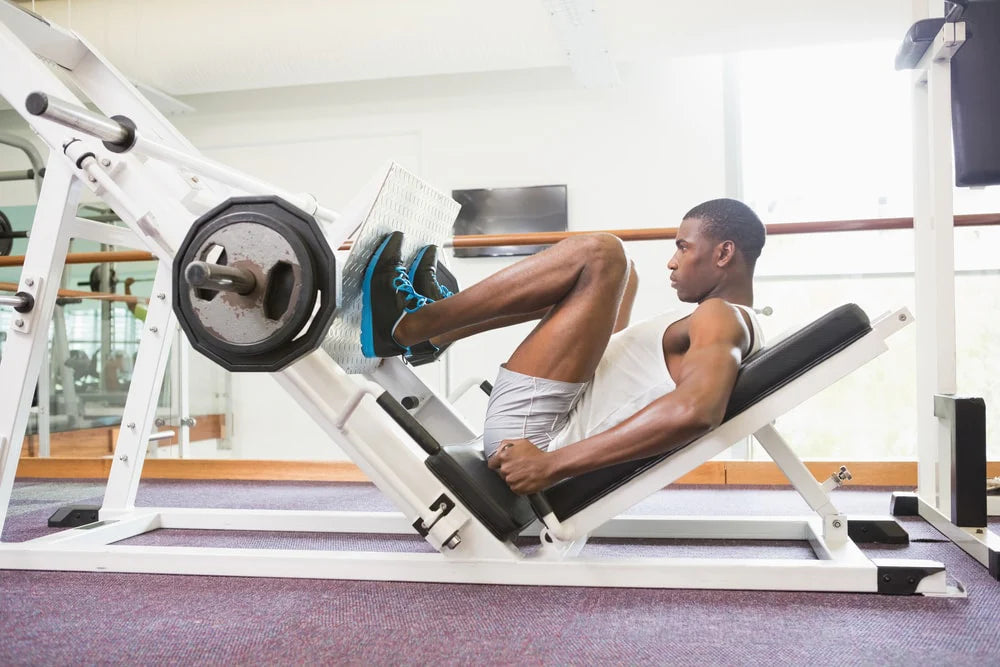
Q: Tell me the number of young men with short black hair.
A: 1